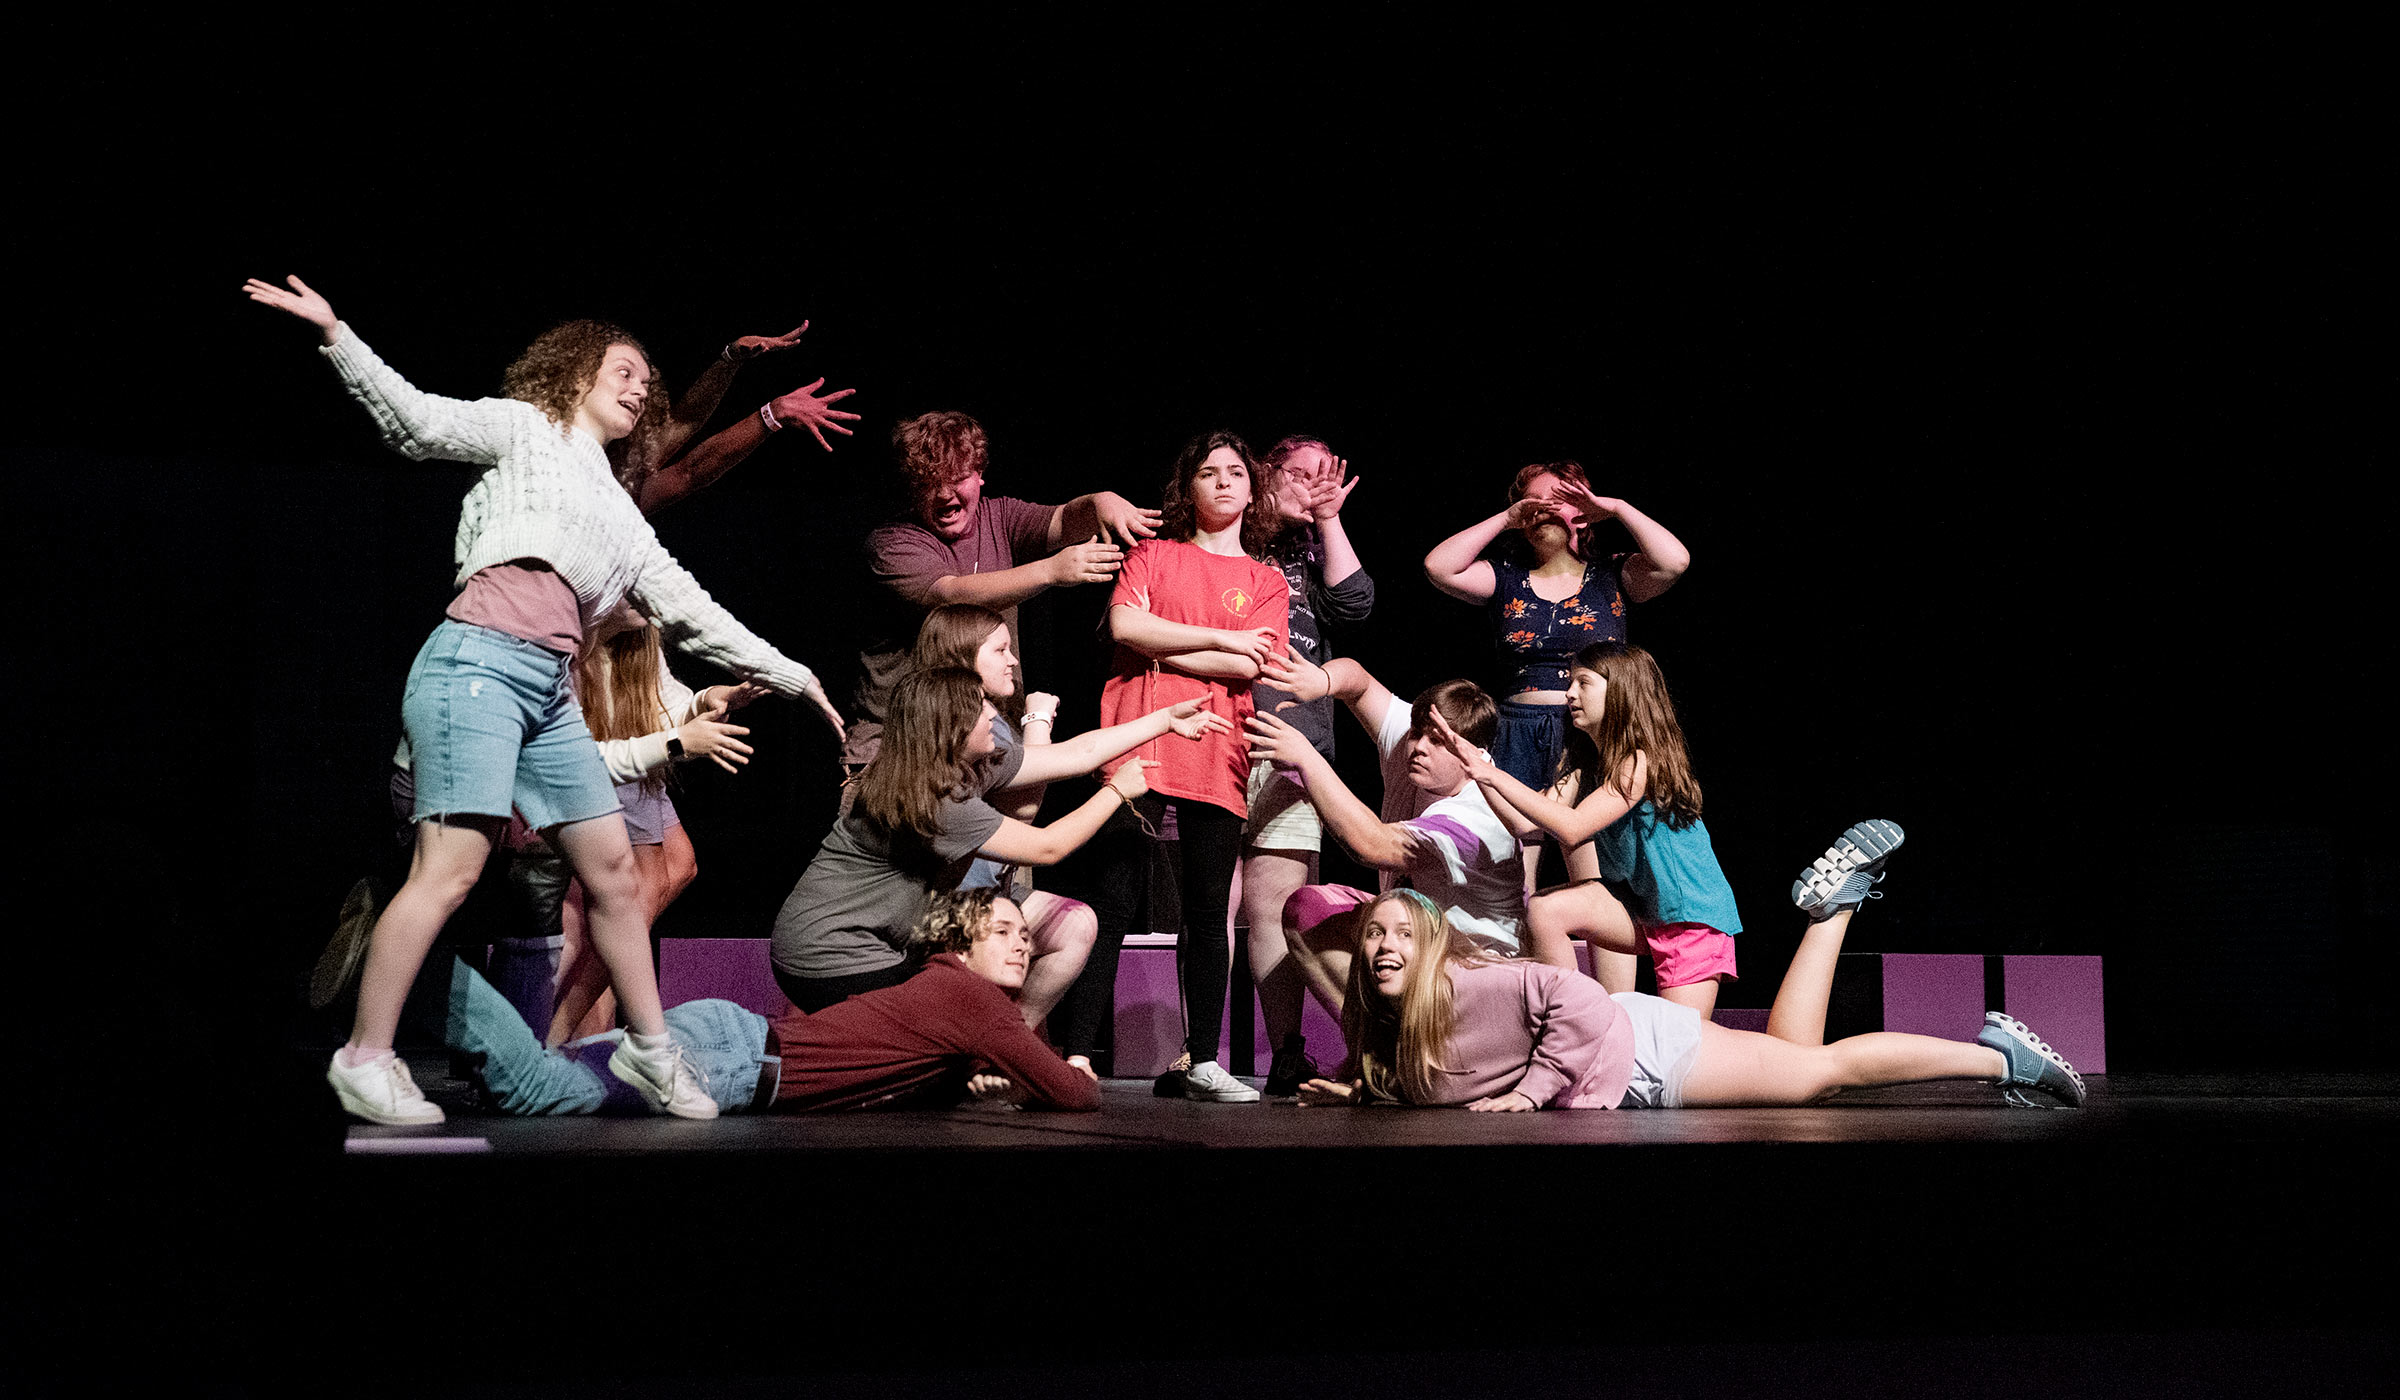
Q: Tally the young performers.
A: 13